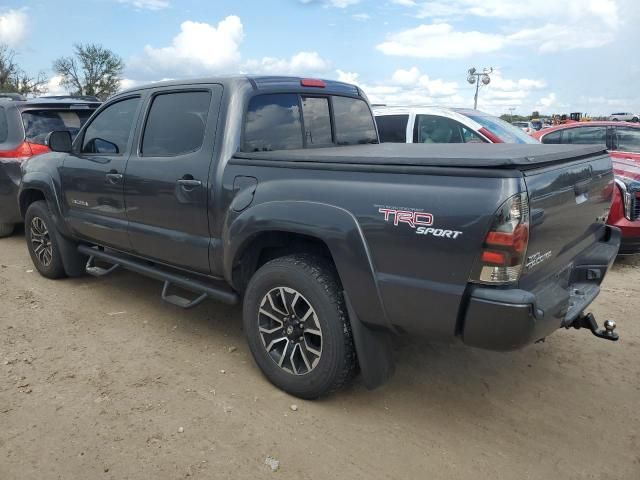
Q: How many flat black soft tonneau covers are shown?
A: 1